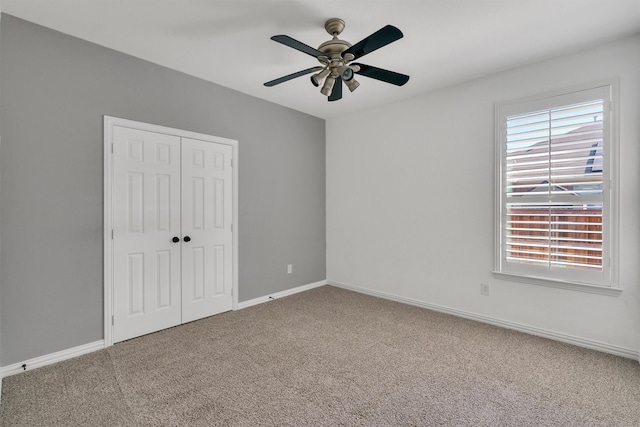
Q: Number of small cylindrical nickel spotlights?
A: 4